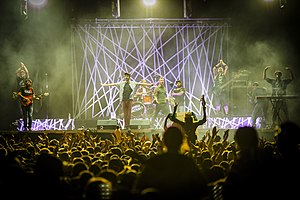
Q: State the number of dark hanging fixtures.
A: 4